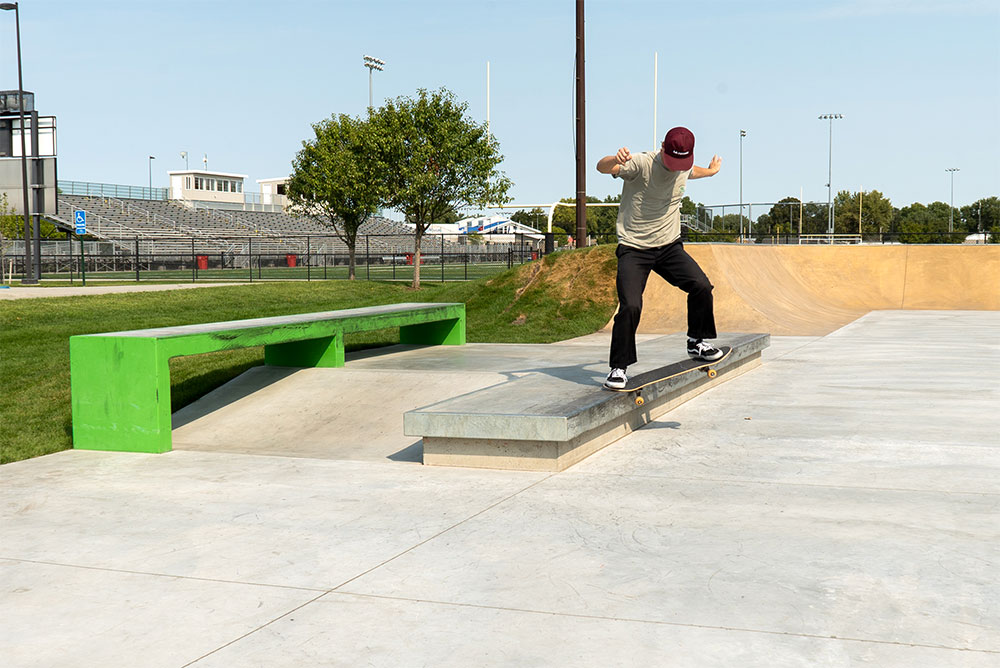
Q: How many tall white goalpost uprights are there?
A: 2